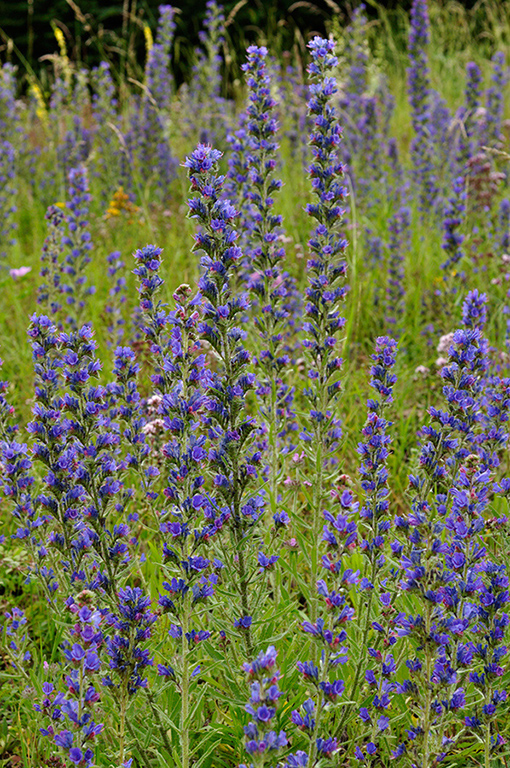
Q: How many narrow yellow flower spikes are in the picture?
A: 3